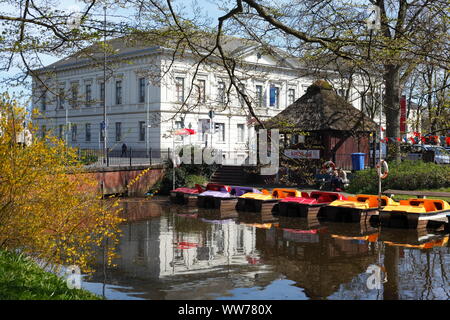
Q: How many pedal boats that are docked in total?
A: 6